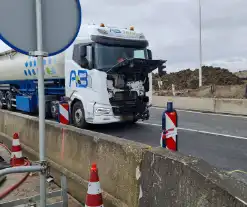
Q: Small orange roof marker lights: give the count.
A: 2